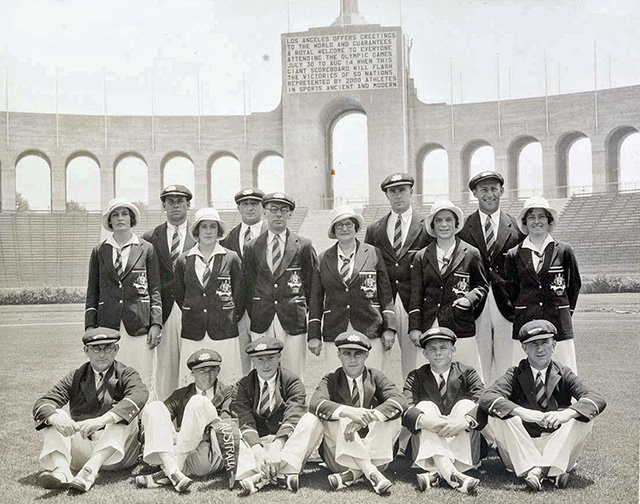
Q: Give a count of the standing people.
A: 10